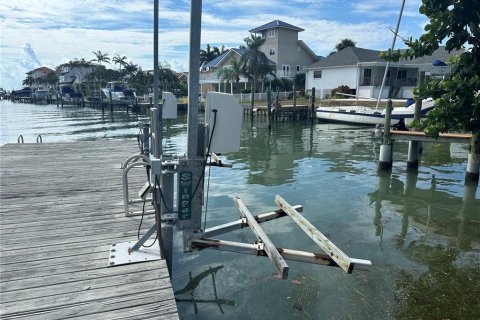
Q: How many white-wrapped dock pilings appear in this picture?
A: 3